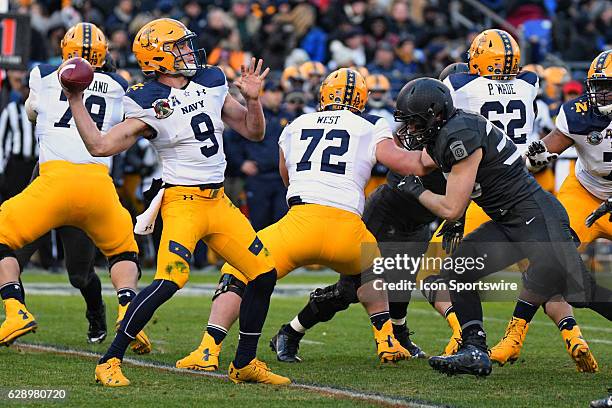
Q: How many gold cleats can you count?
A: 9